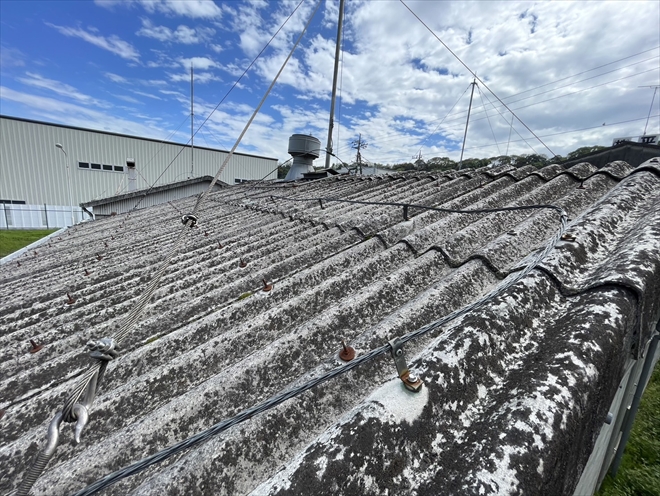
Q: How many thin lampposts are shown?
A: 1